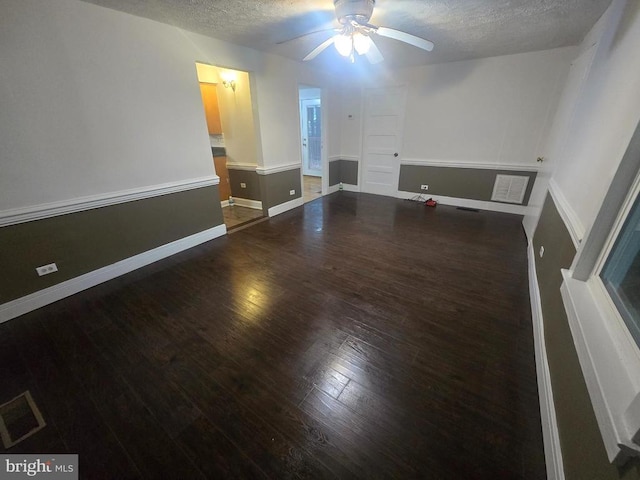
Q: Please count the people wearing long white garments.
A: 0